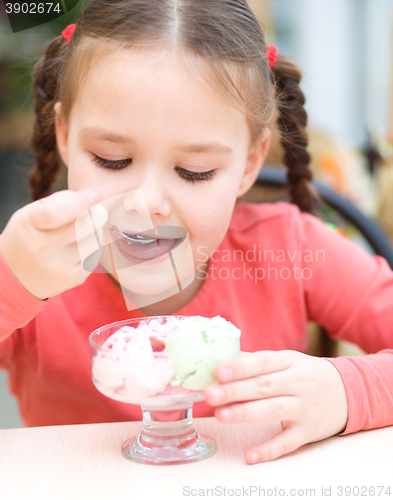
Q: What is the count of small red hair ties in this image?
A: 2